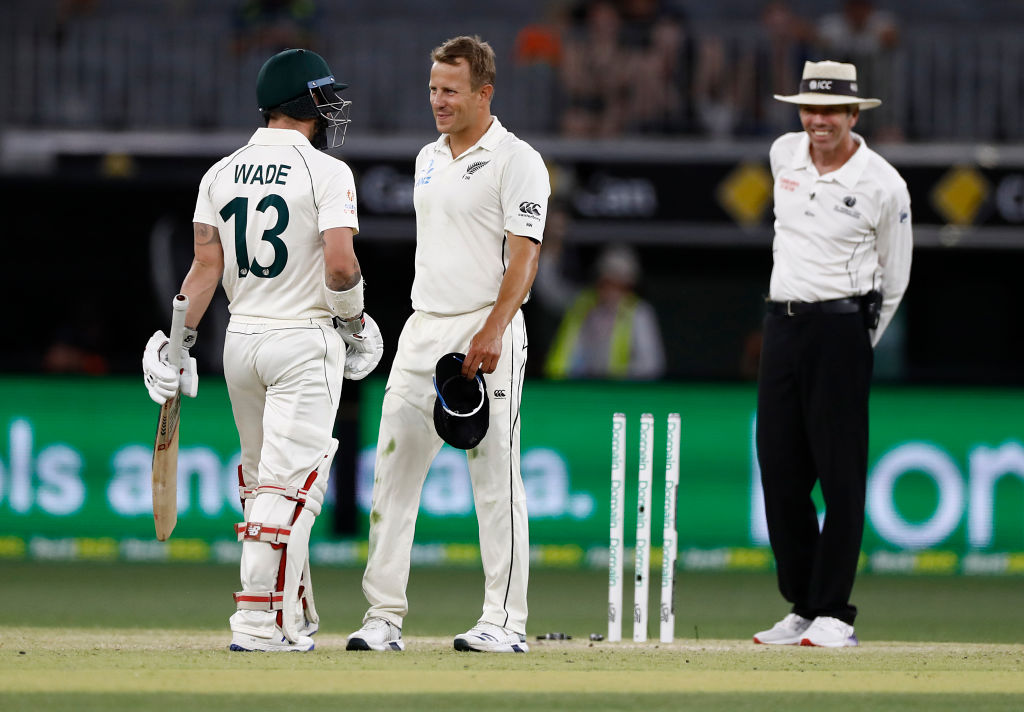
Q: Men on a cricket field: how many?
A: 3